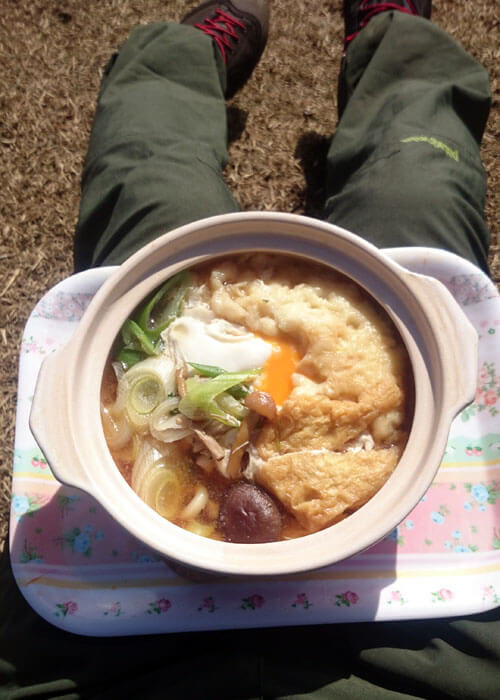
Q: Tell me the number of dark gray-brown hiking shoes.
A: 2